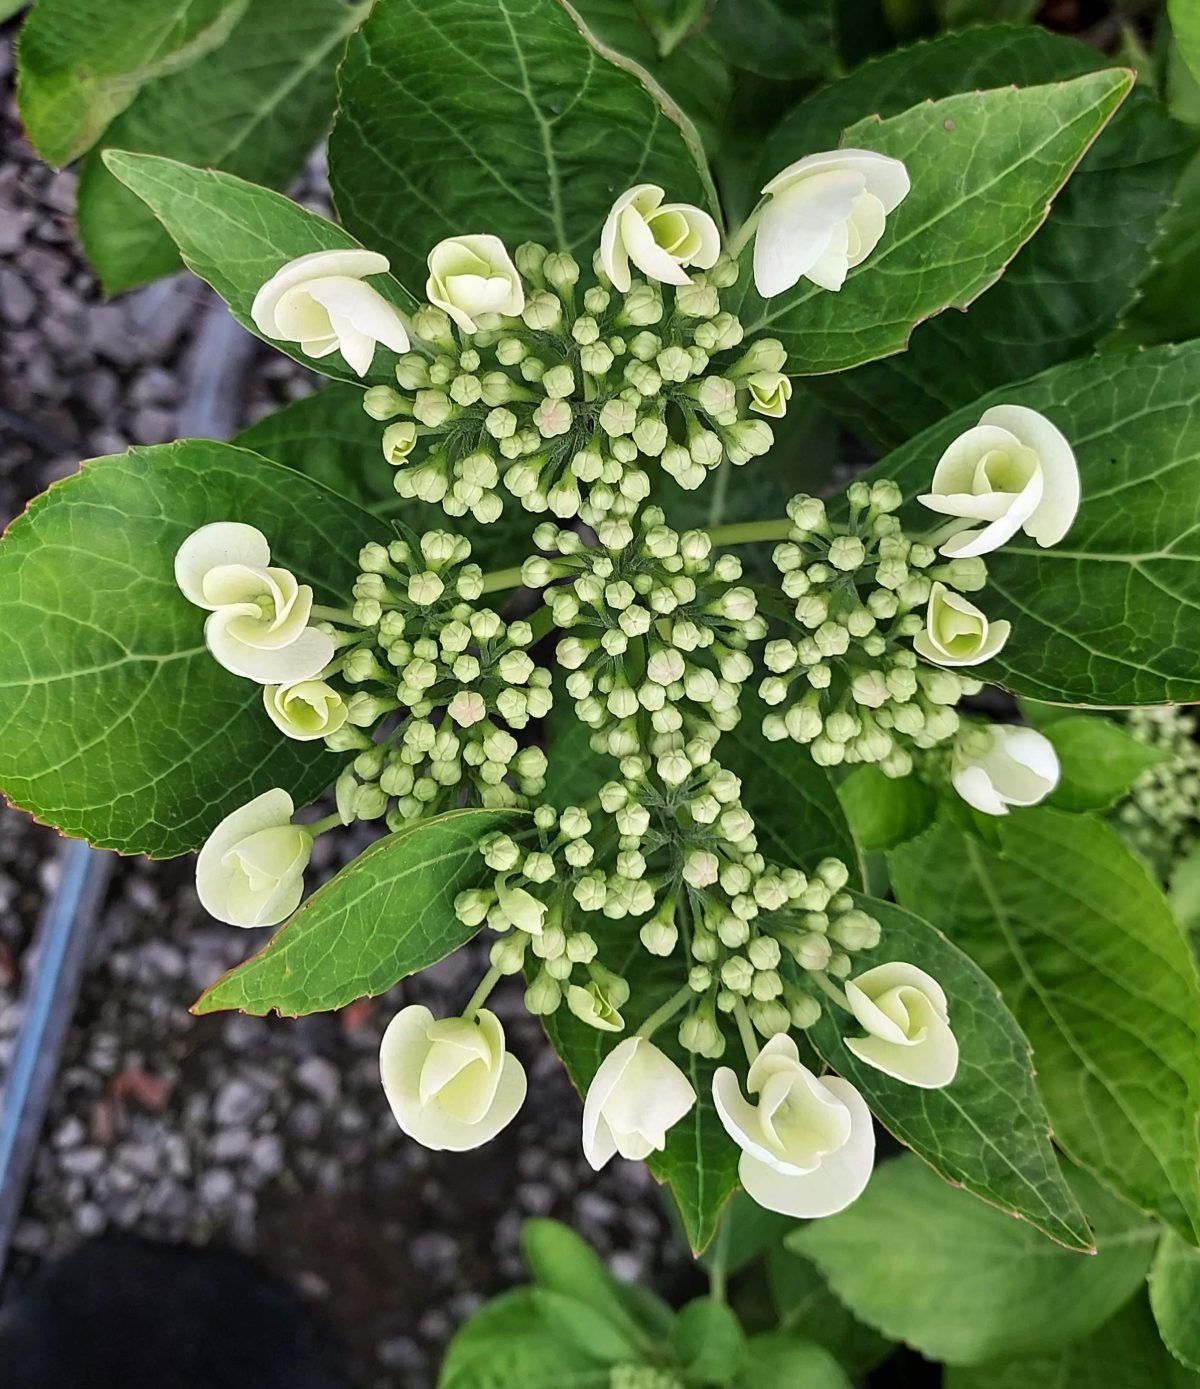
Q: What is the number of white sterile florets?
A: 14